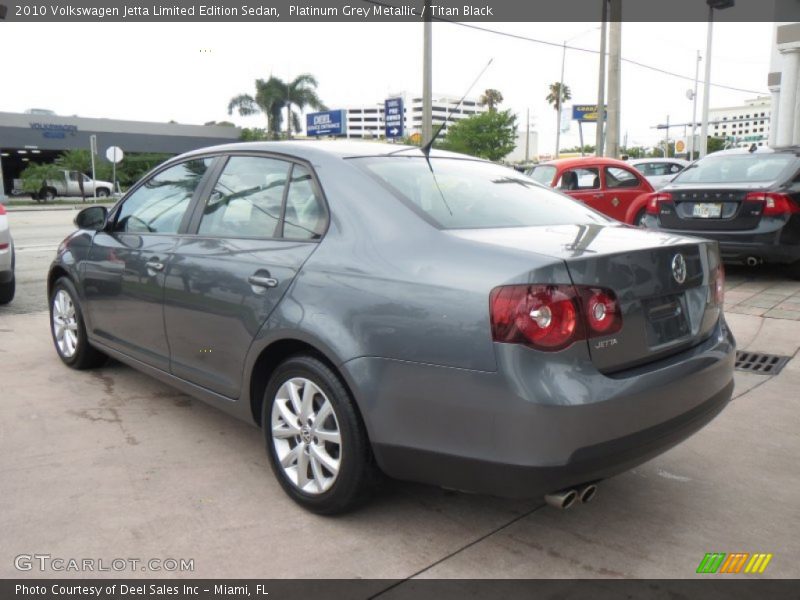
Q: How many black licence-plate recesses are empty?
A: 1